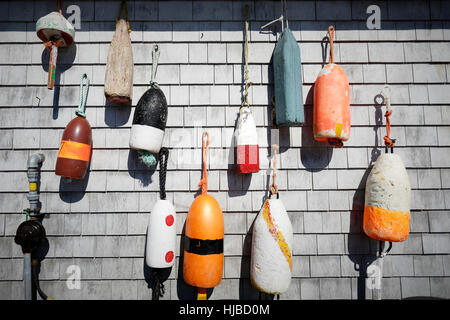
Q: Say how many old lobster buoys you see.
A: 11